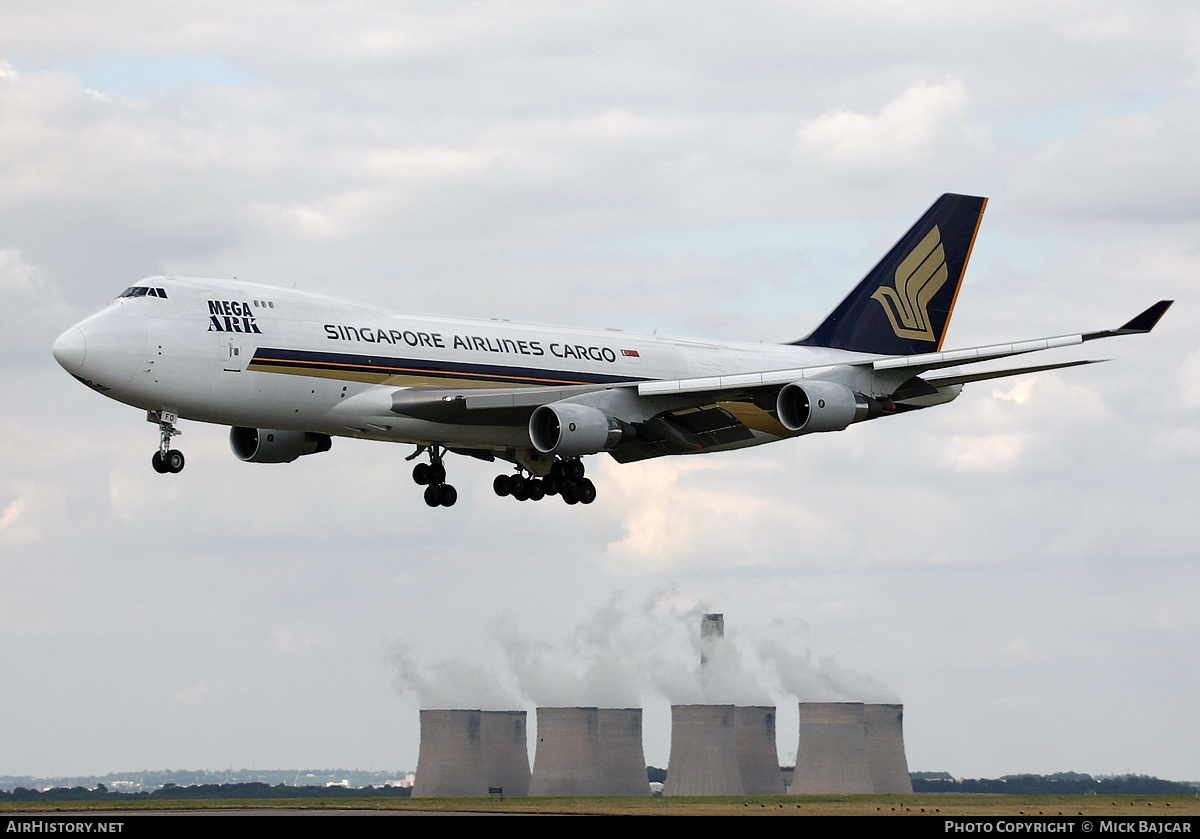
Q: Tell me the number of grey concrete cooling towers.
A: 8